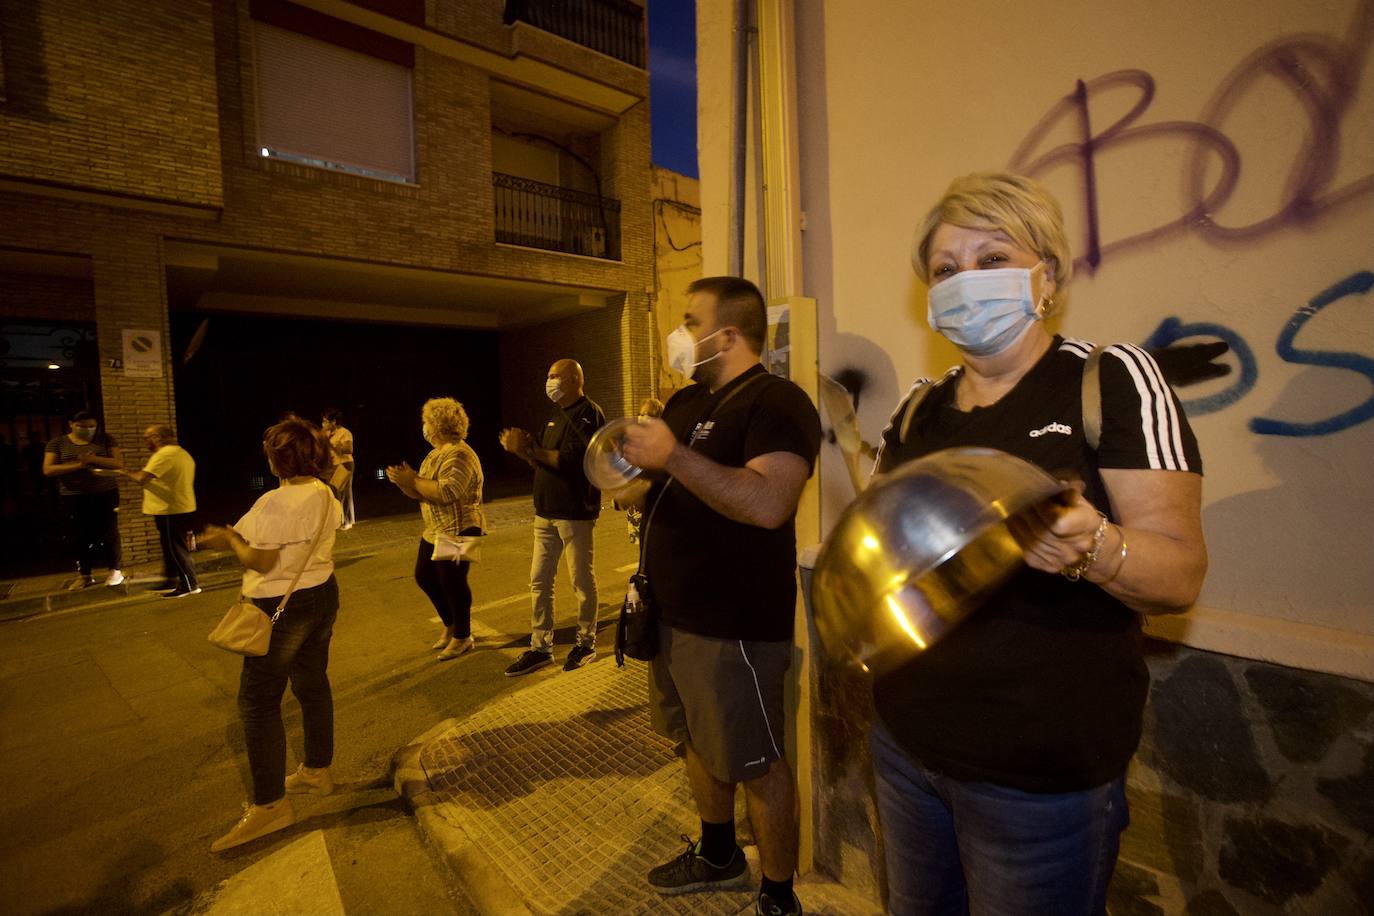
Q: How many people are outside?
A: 9